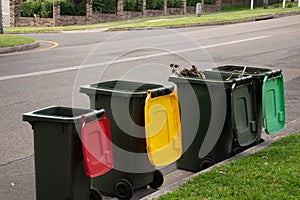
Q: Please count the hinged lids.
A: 4